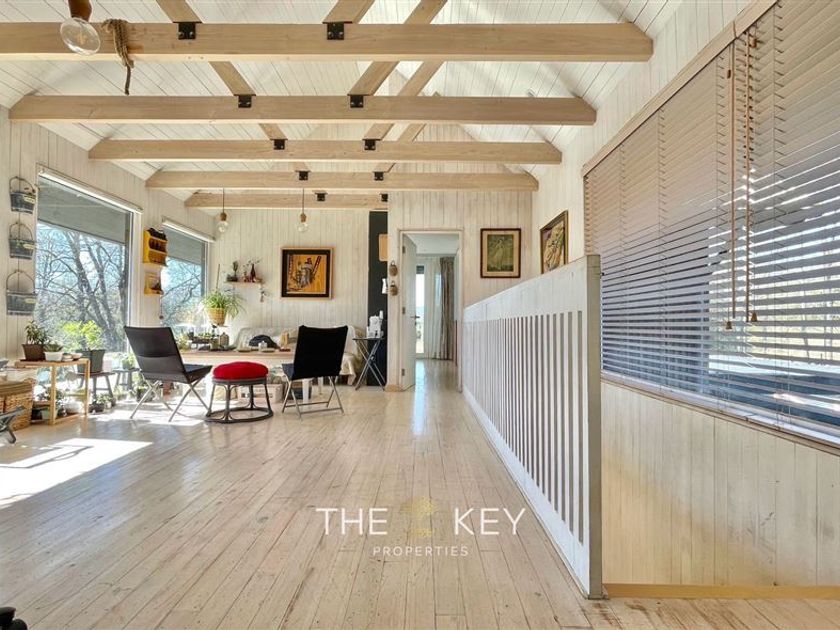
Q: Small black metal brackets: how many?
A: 10